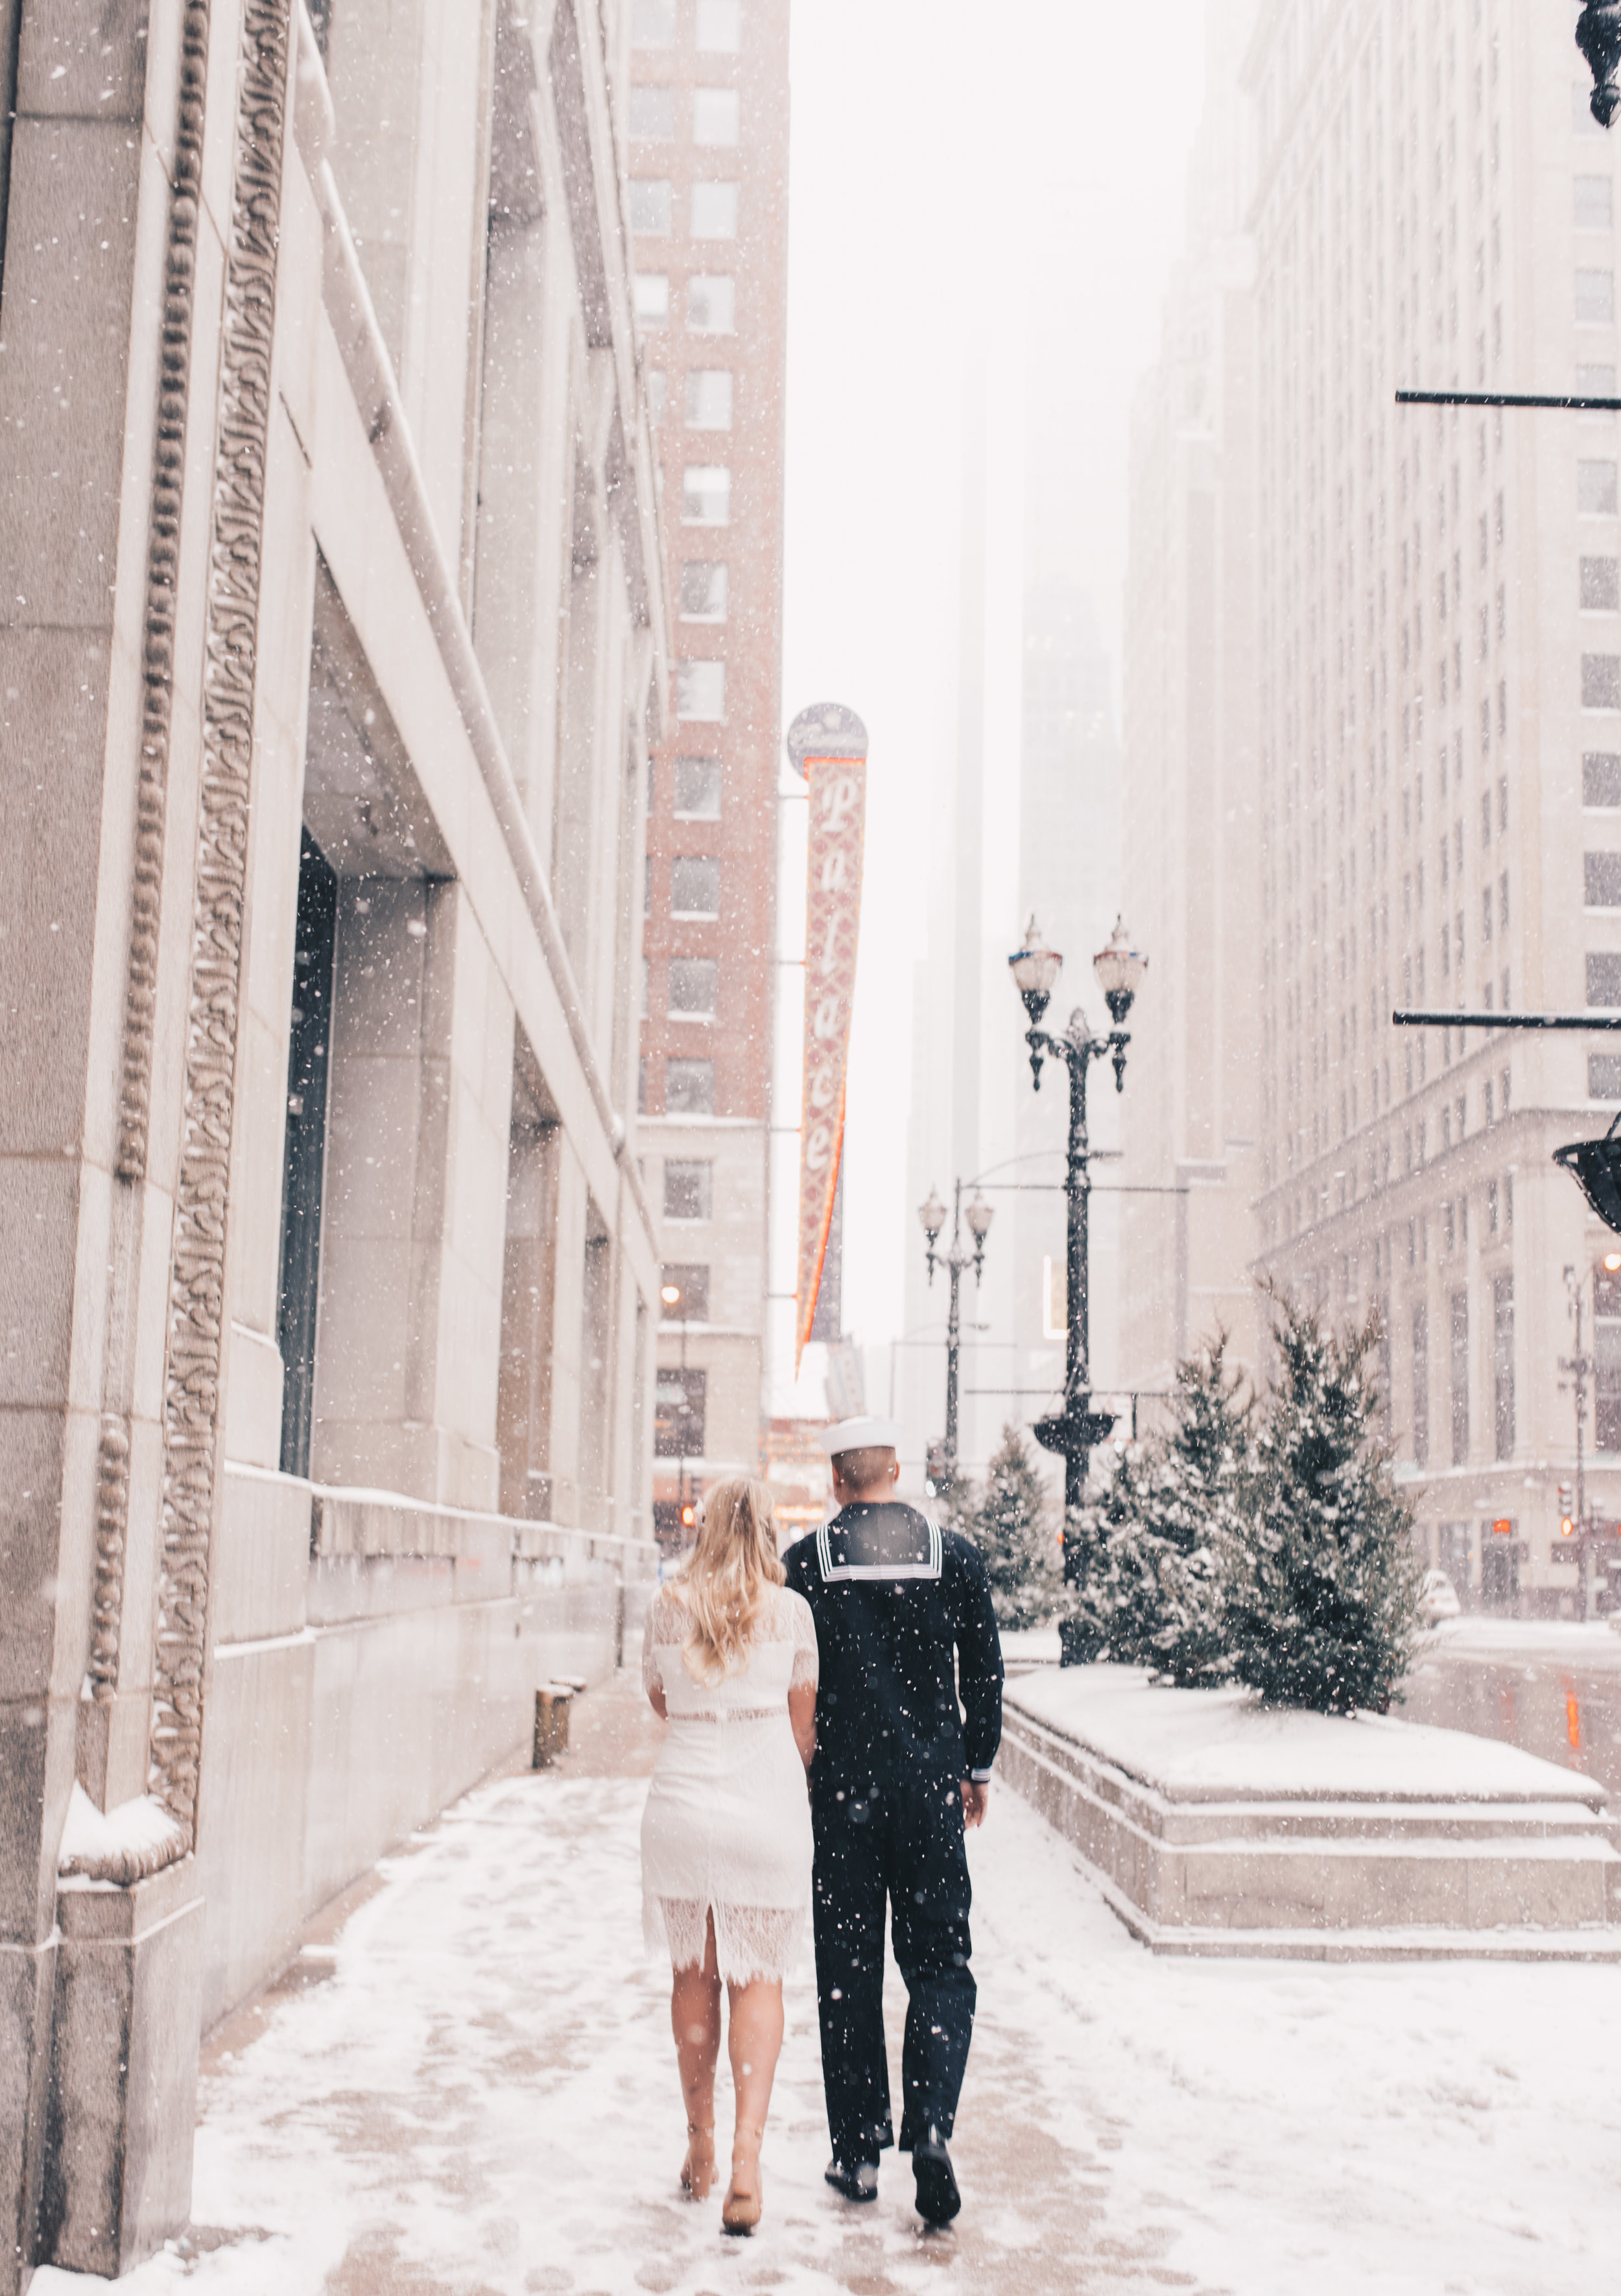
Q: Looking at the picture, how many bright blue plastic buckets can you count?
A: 0